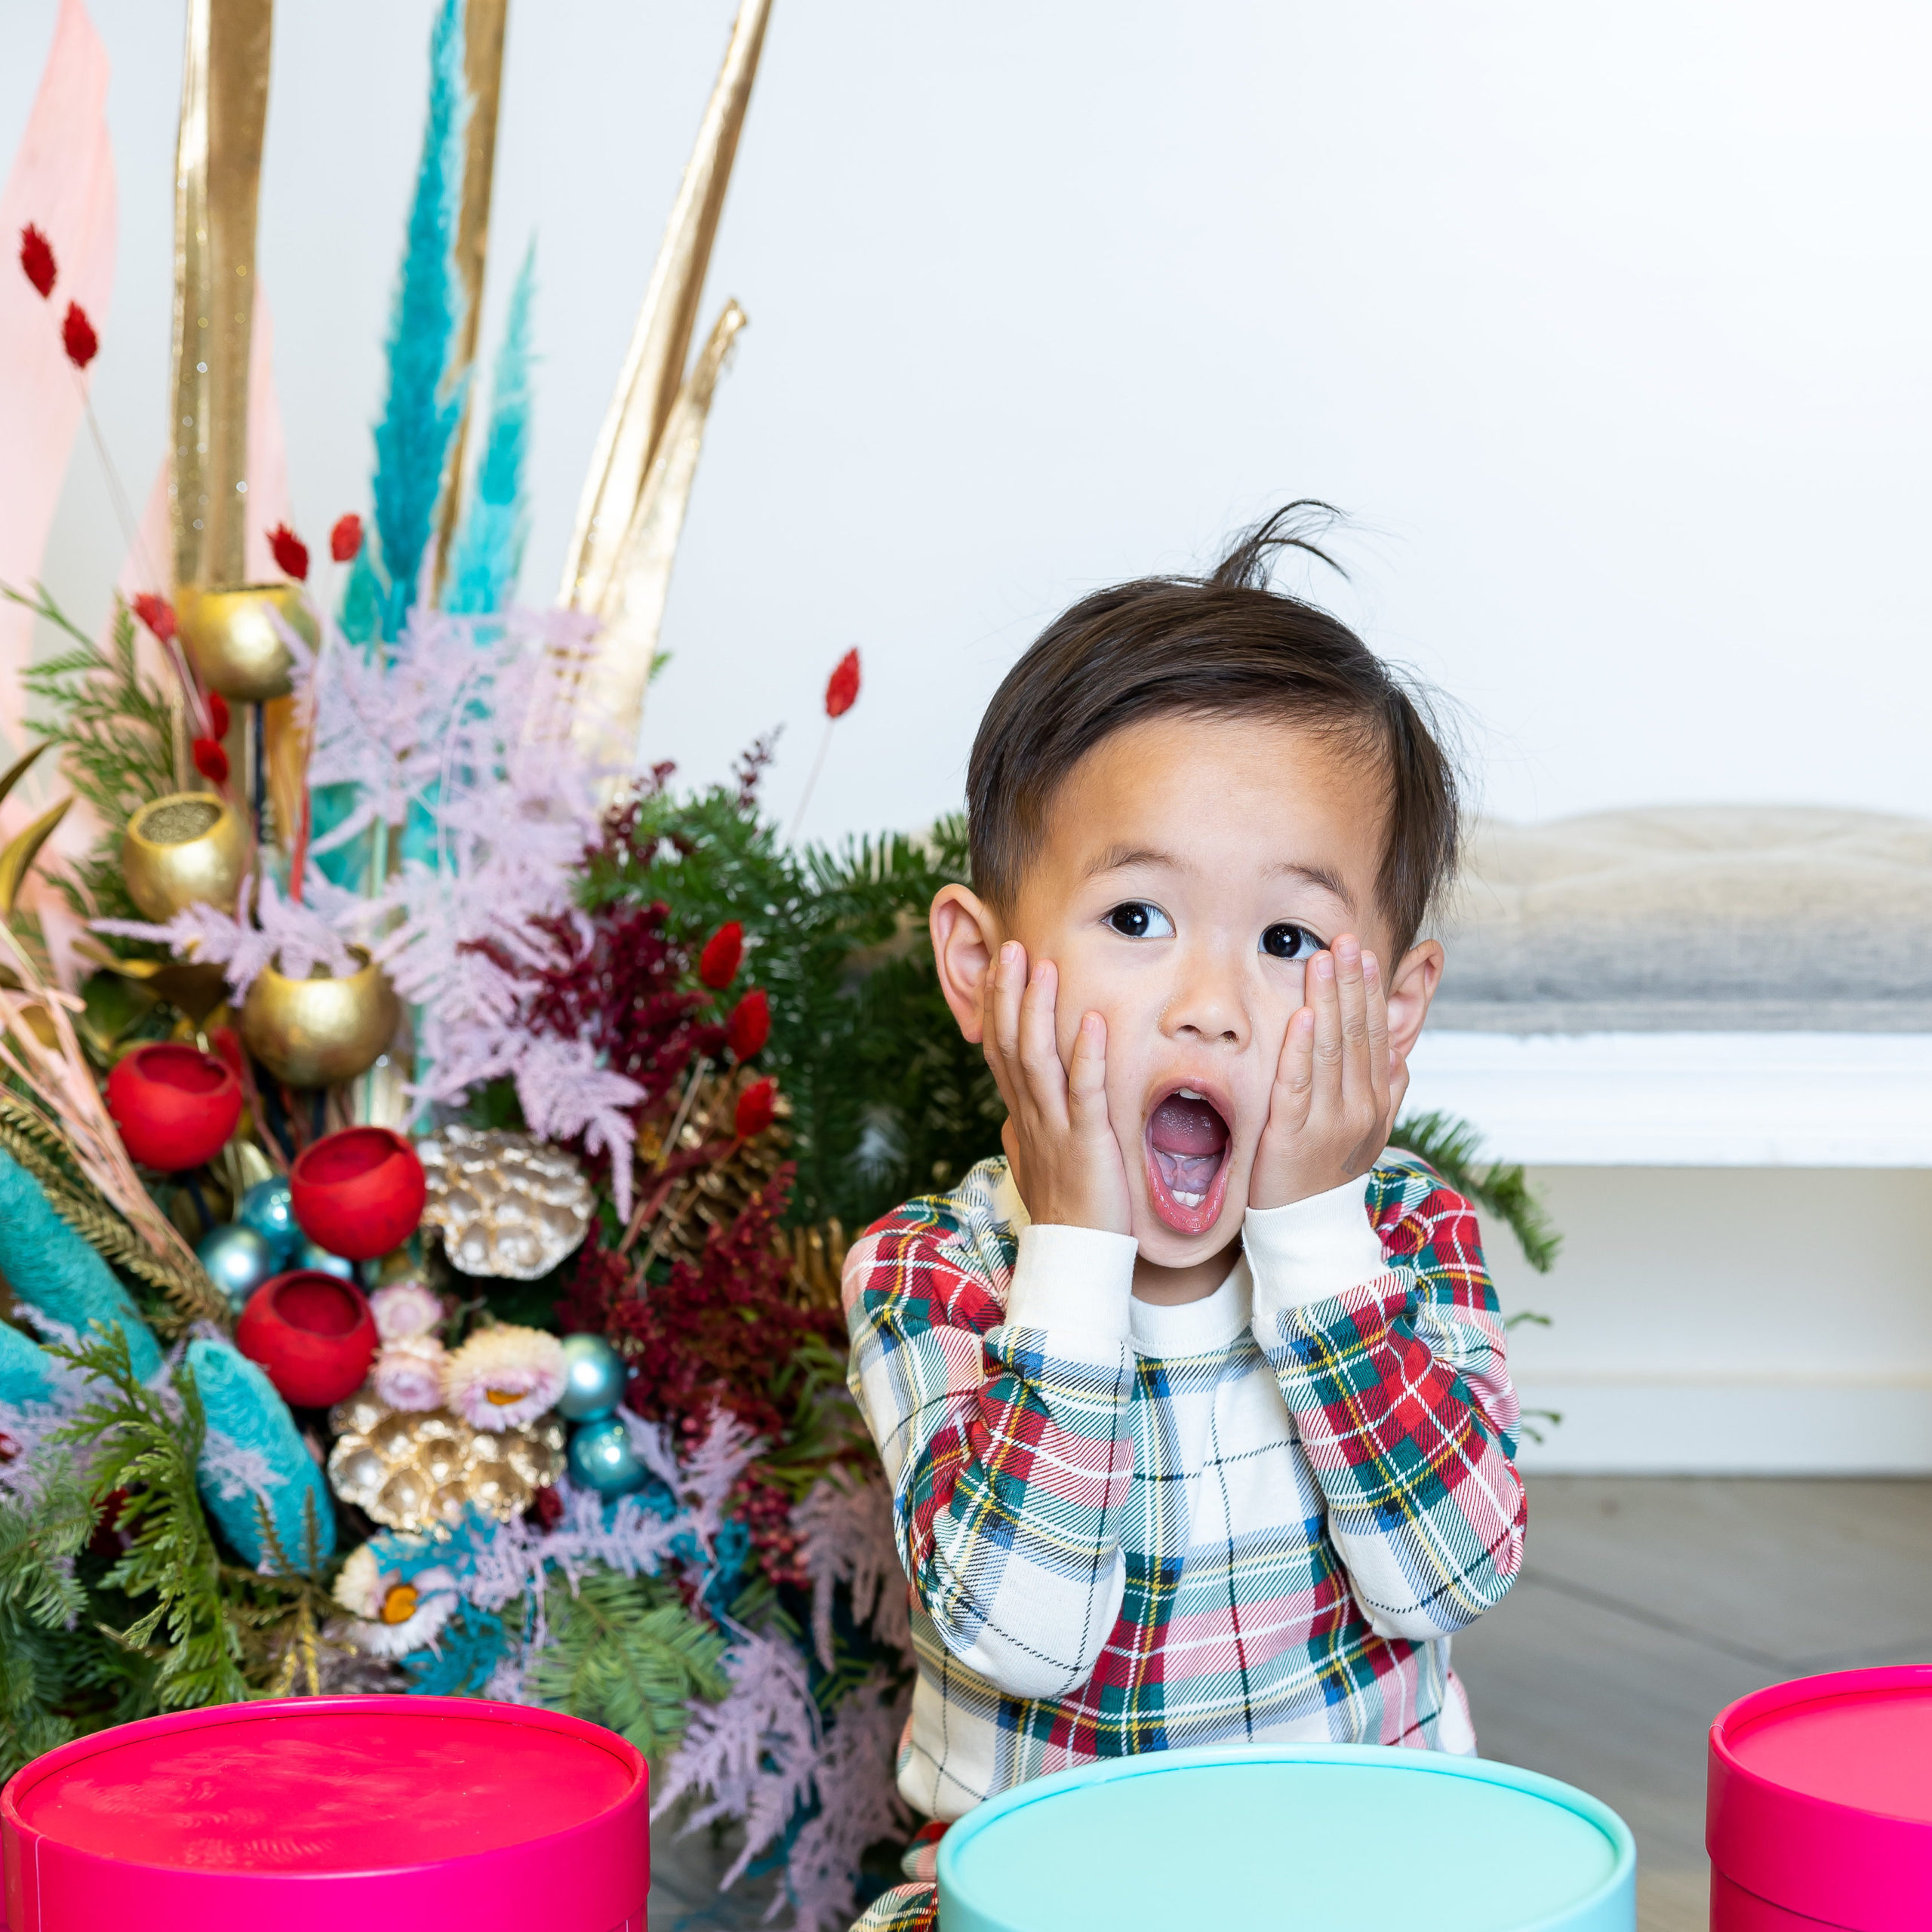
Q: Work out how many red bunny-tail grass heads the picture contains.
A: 11